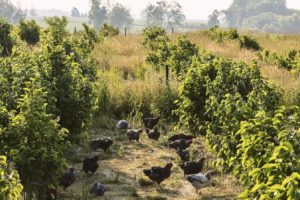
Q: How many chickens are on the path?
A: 14